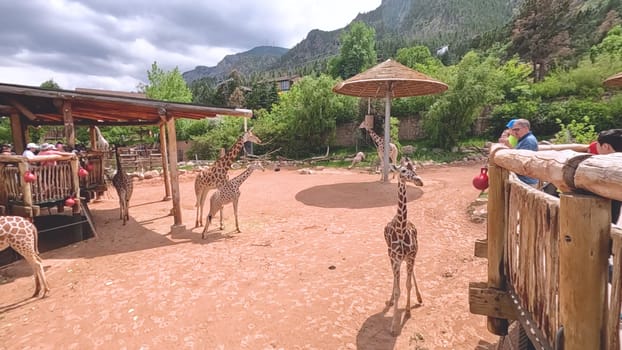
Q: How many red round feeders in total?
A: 5